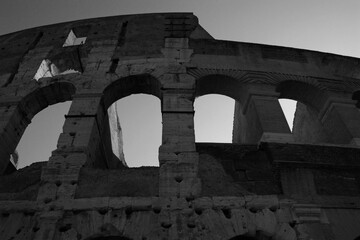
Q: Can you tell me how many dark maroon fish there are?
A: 0